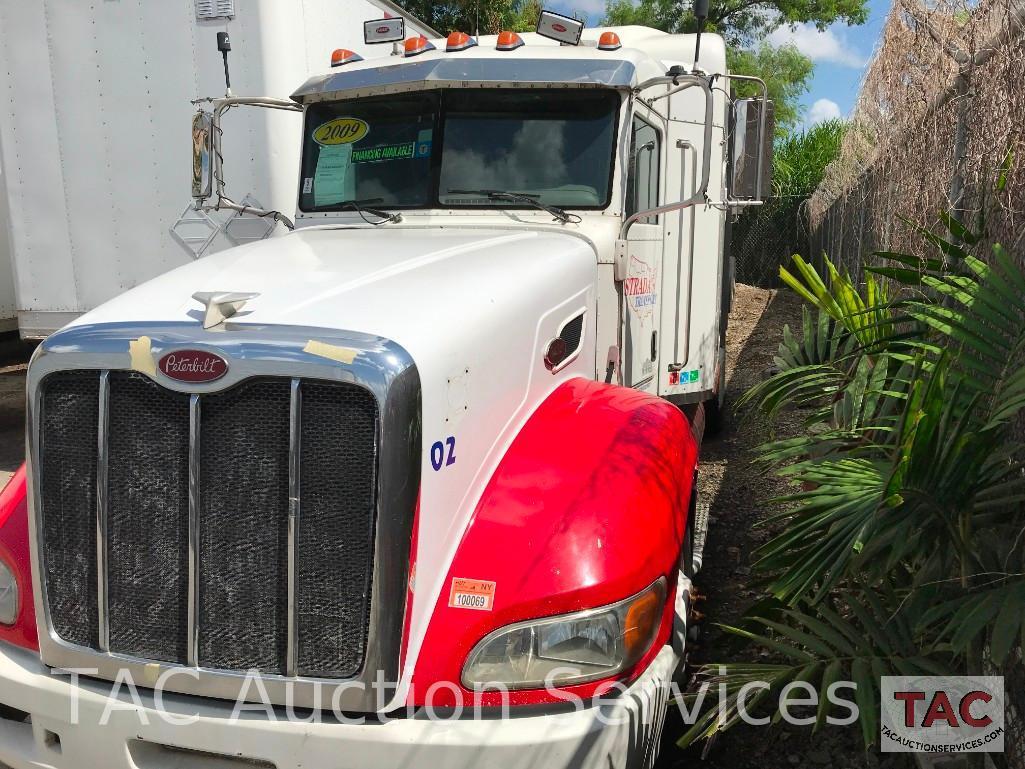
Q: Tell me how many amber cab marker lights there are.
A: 5